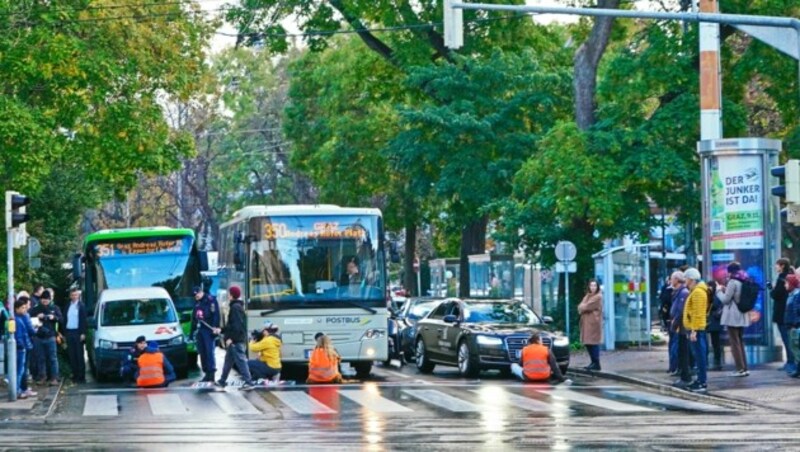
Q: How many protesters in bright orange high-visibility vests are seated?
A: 3